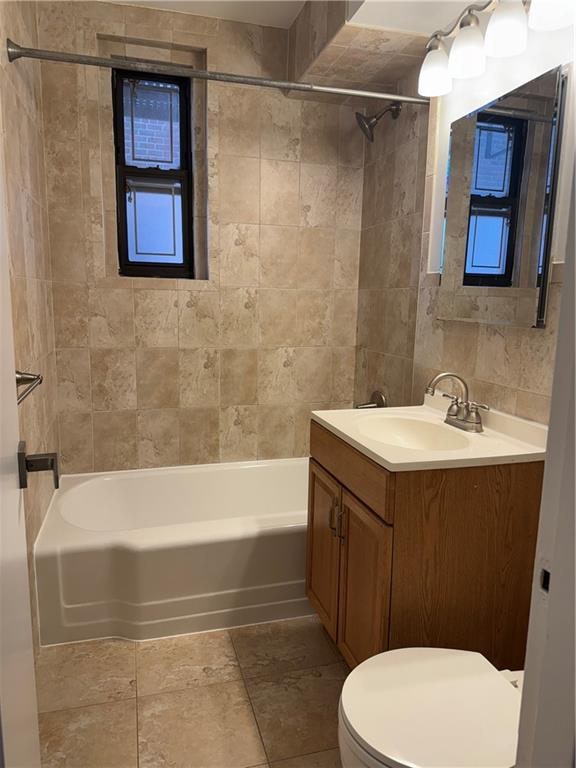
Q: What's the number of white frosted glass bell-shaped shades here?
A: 4